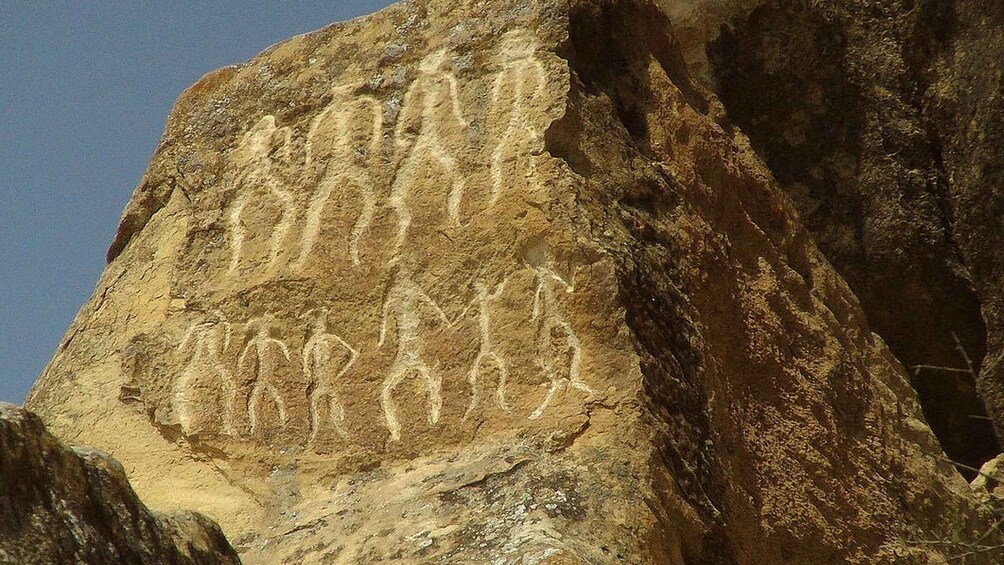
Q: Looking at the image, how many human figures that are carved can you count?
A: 10